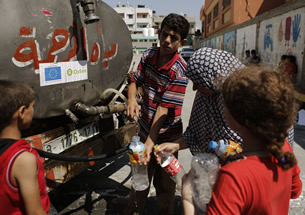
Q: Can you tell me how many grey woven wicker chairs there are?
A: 0